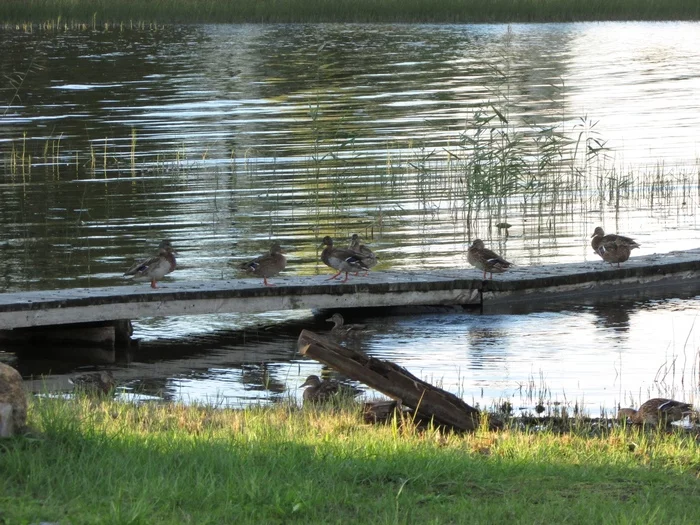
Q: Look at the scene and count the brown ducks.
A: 10